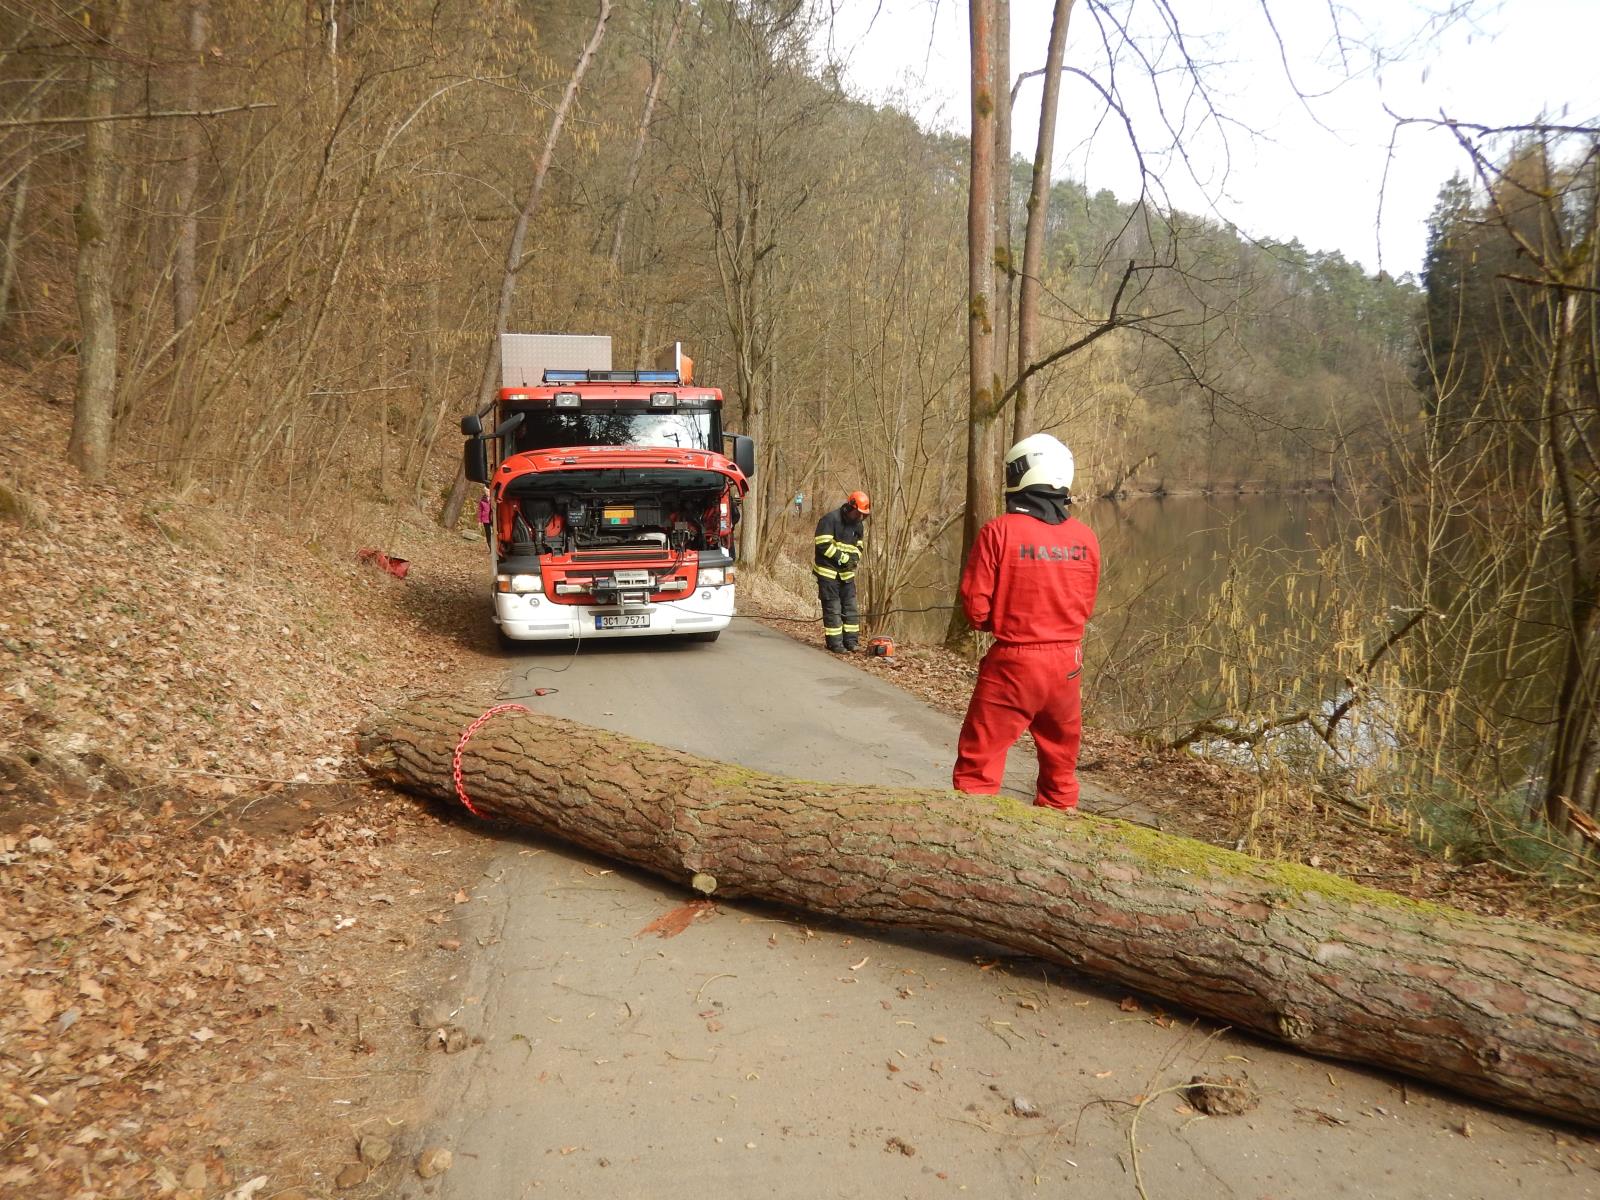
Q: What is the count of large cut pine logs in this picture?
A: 1